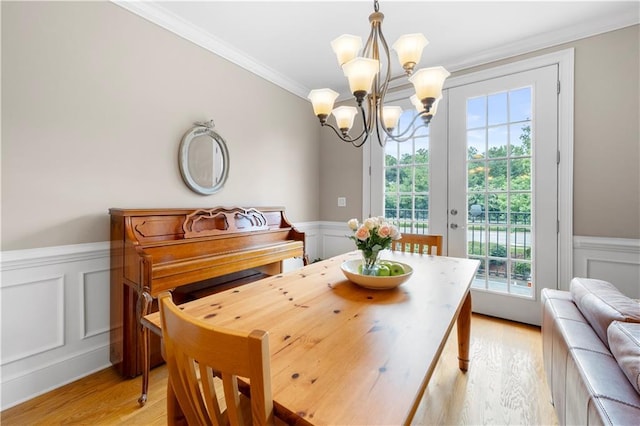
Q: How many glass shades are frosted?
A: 8